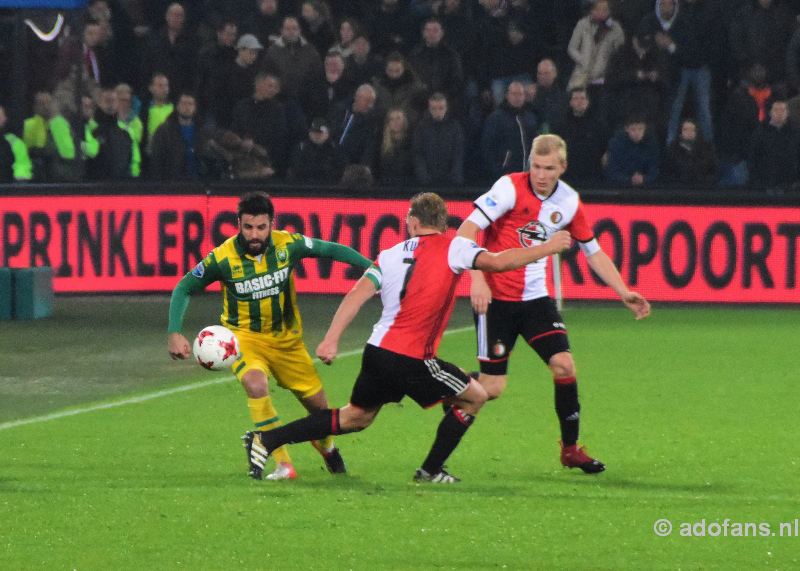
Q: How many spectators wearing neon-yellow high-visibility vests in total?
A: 6